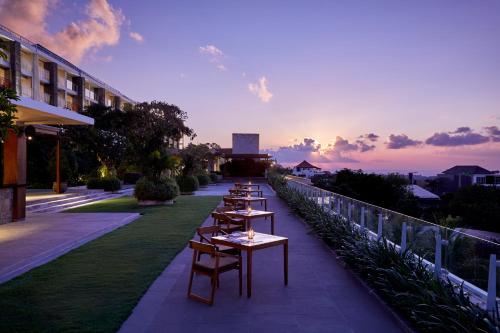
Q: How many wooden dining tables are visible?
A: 5